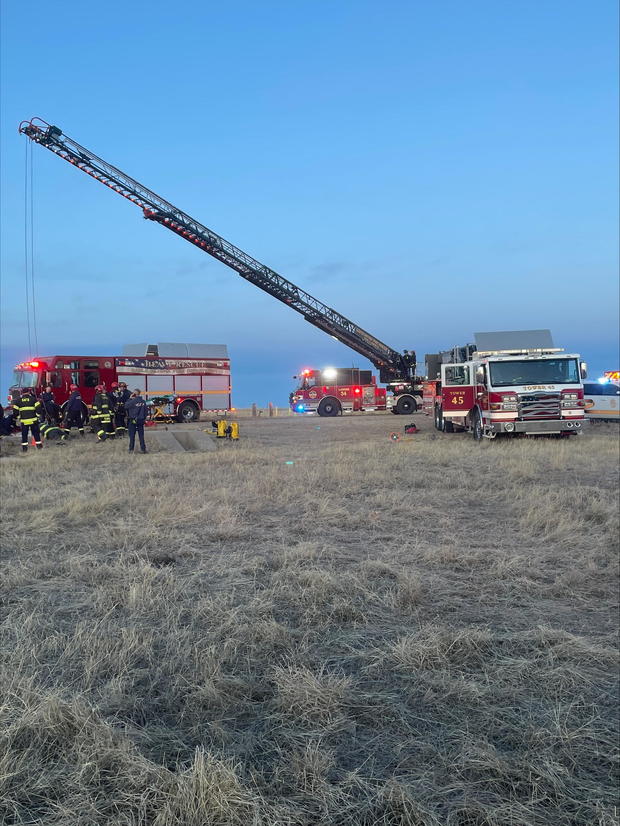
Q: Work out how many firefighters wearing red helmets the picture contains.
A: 3